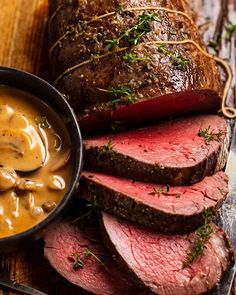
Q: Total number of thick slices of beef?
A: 4